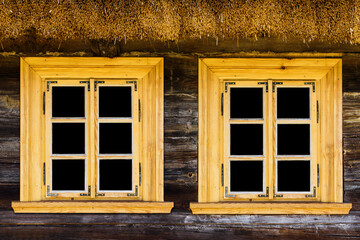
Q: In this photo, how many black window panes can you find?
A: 12